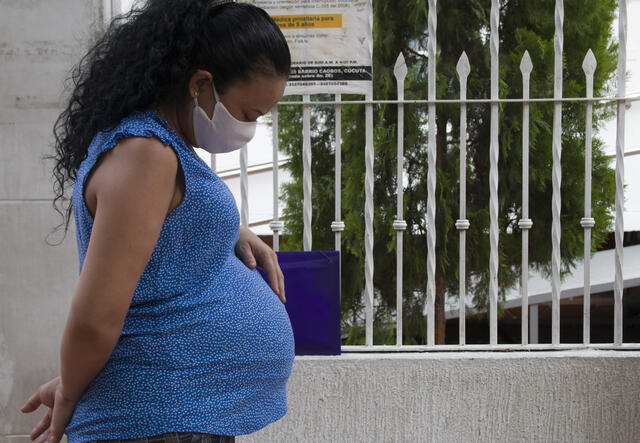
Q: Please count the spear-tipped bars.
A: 4